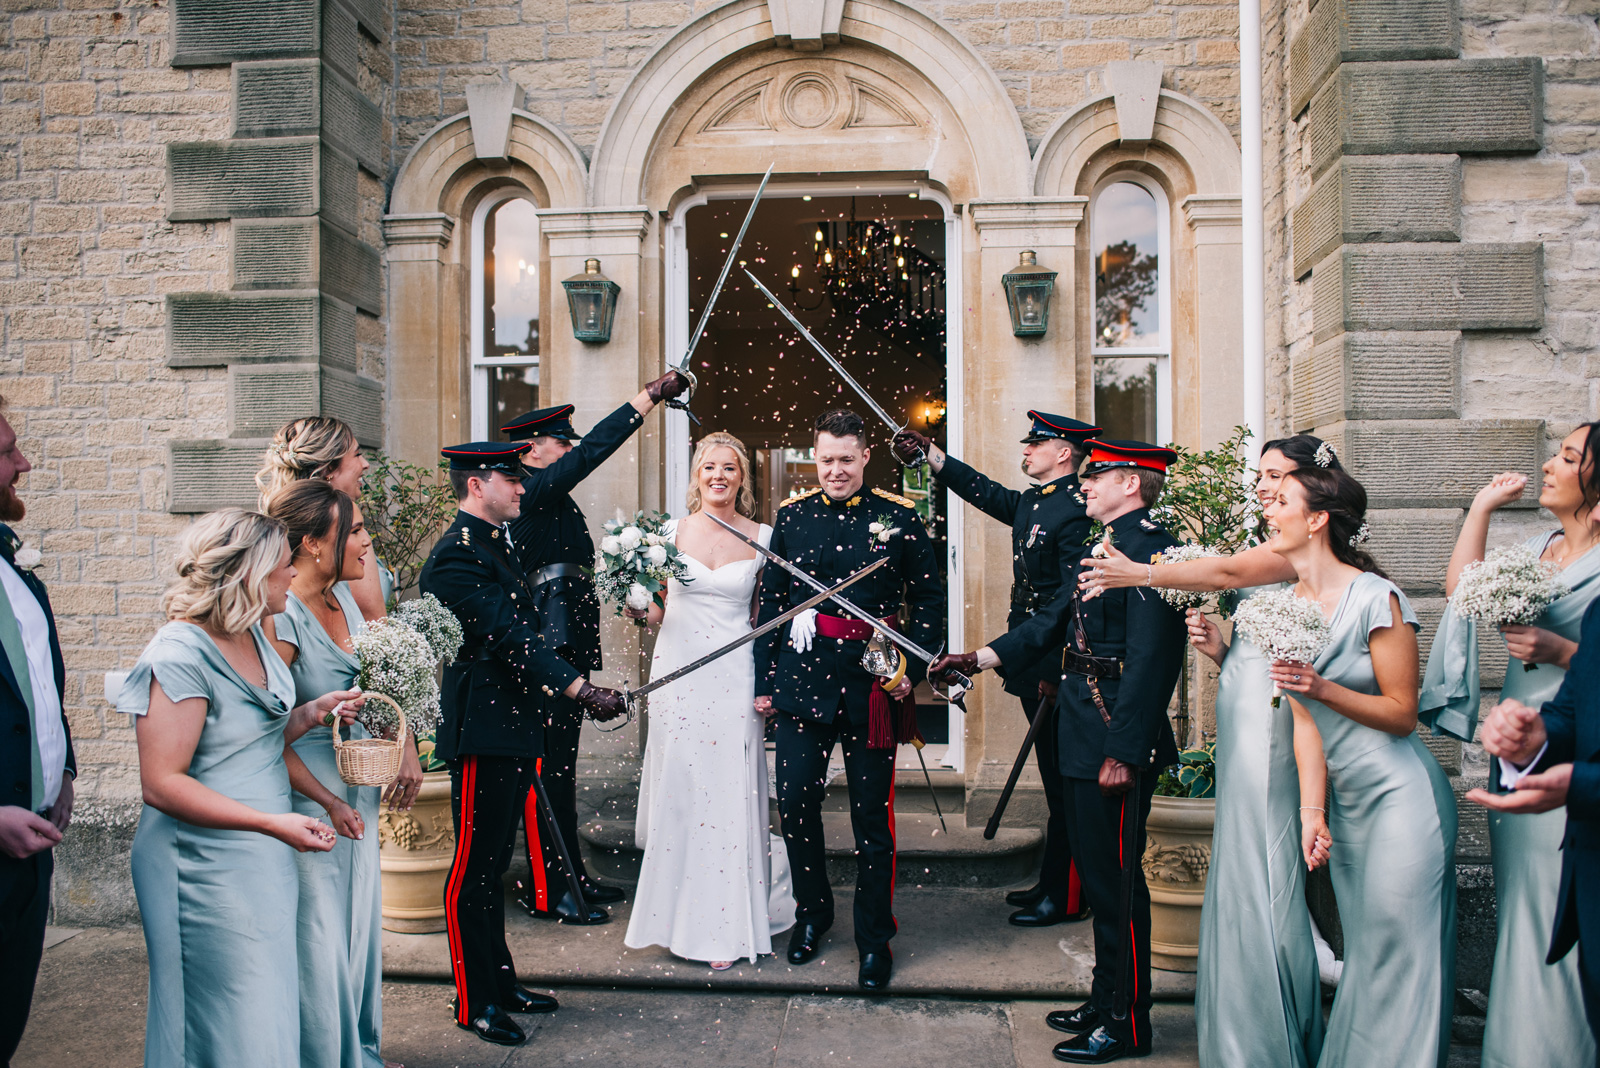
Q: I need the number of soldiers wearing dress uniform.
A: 5